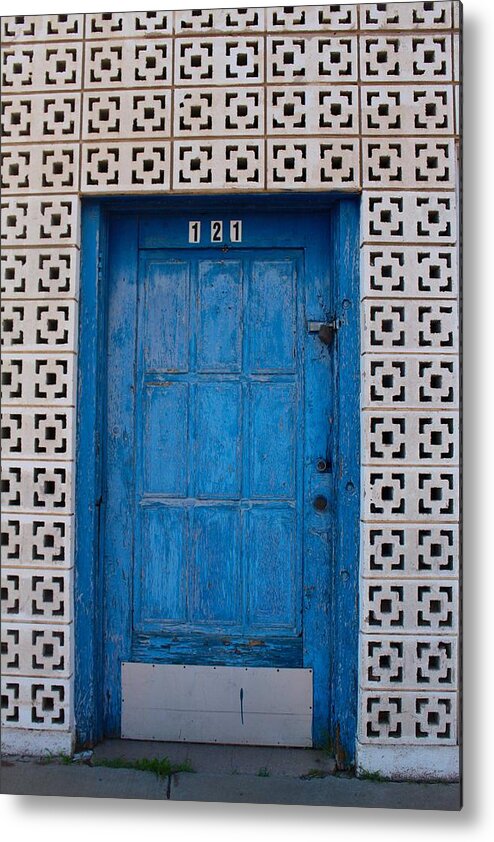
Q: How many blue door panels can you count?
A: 9